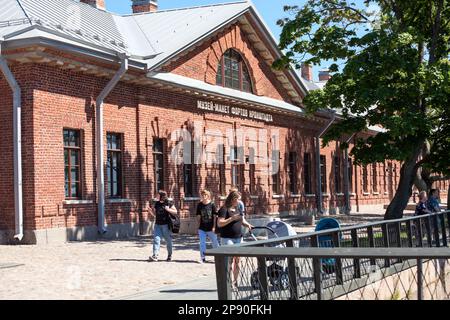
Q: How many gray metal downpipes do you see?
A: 4